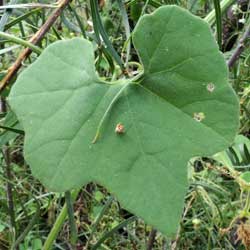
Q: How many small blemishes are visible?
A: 3